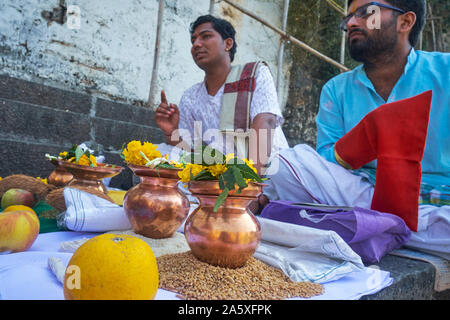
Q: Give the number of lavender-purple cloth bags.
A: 1